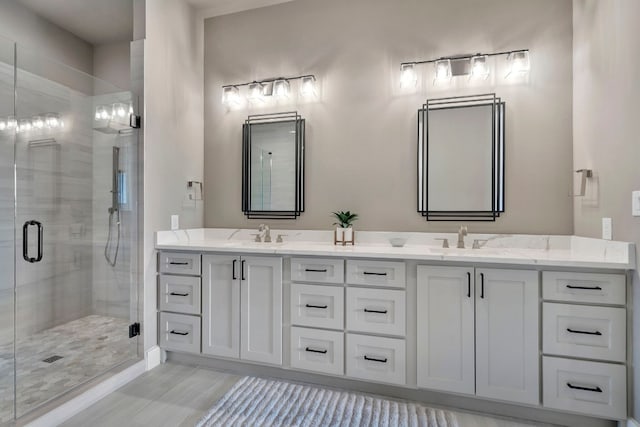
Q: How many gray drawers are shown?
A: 12